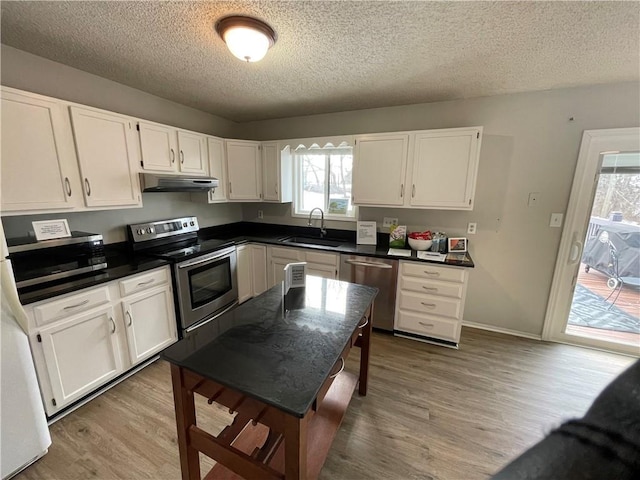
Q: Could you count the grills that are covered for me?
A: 1